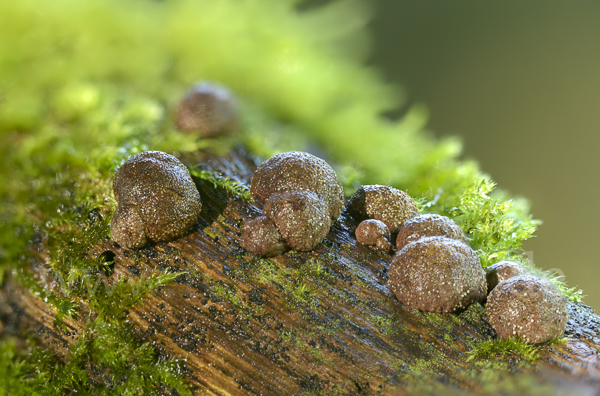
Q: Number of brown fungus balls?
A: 11